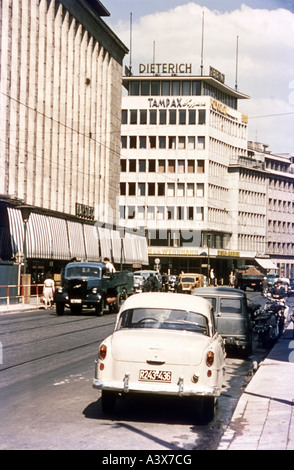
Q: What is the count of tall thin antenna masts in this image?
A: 4